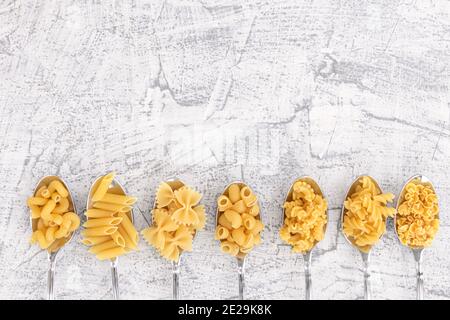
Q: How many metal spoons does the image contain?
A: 7